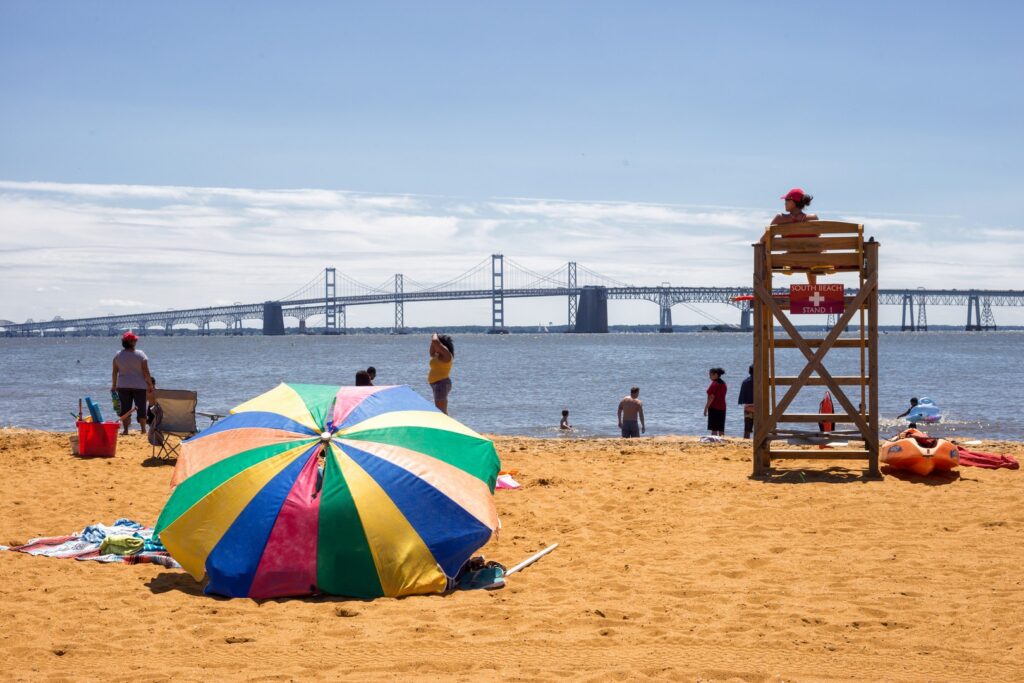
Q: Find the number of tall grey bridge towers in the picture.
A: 4